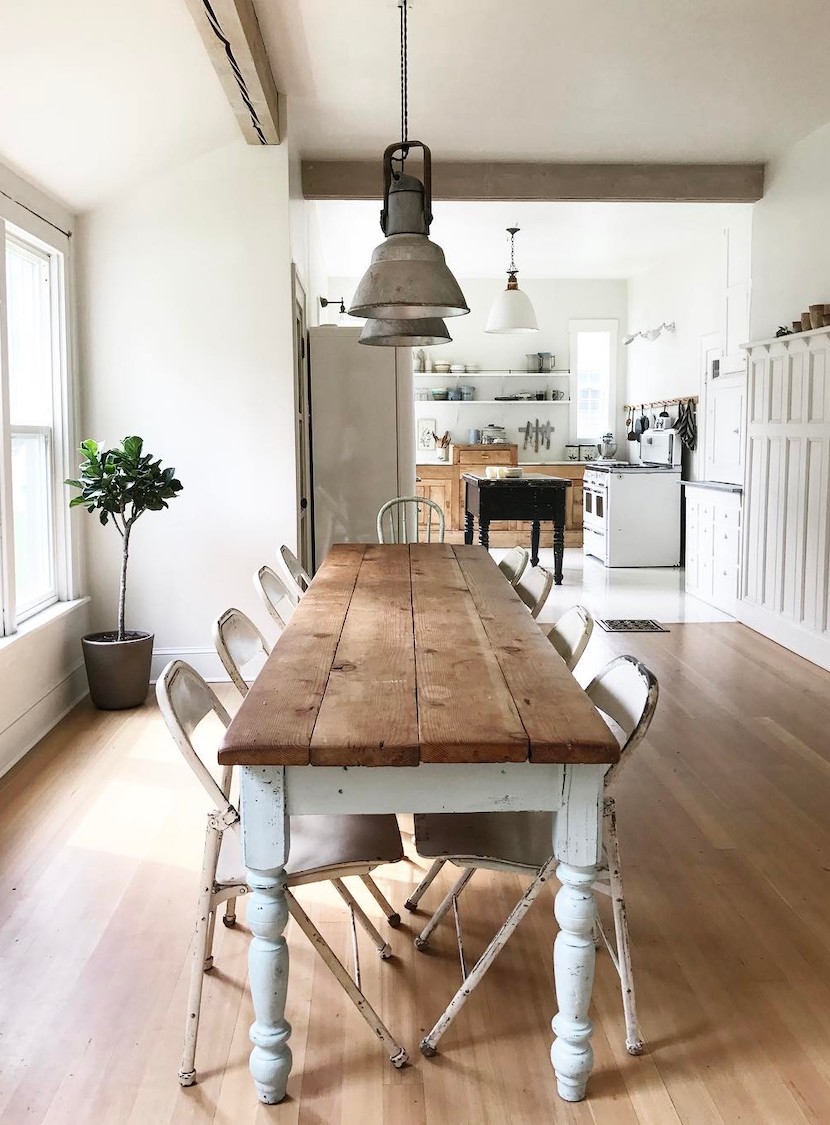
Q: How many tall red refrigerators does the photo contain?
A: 0